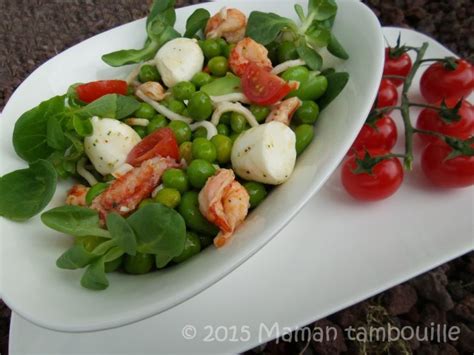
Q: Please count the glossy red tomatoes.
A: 7